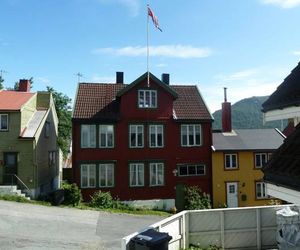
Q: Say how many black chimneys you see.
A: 2